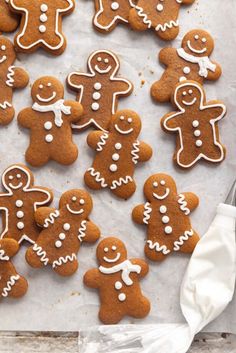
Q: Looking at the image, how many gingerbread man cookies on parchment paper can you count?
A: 15